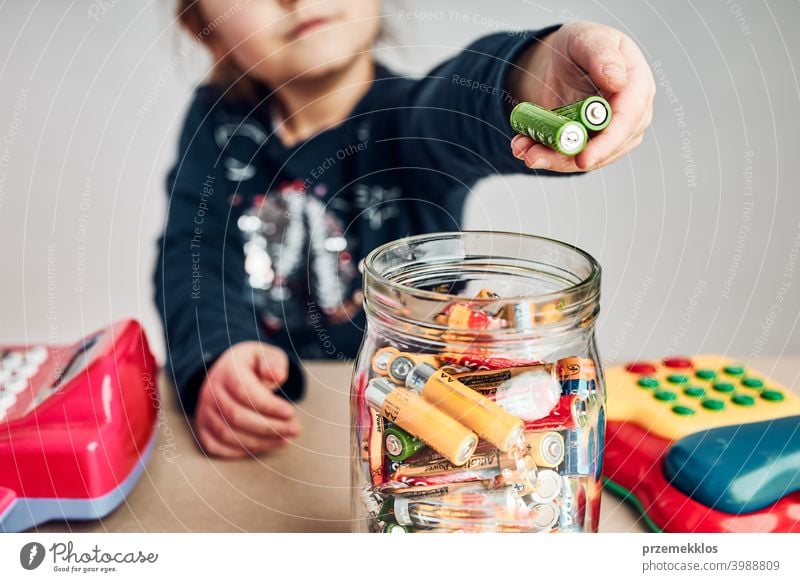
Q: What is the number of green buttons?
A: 12